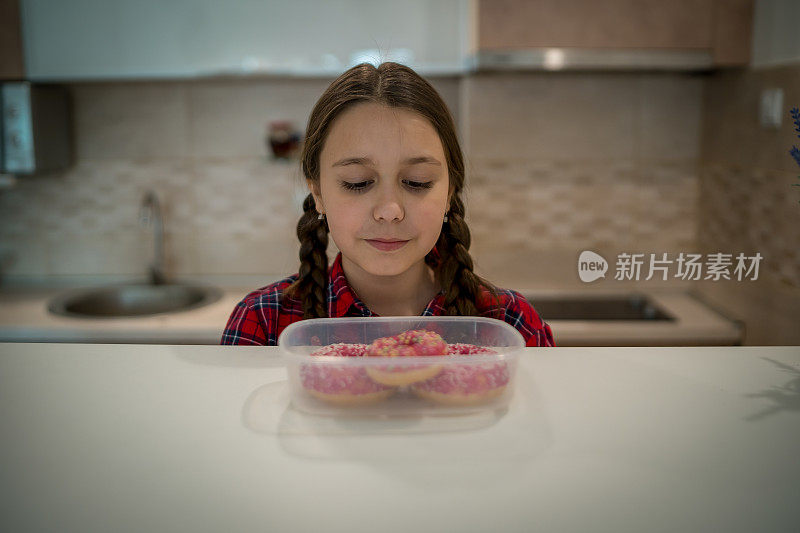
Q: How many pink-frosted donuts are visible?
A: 3